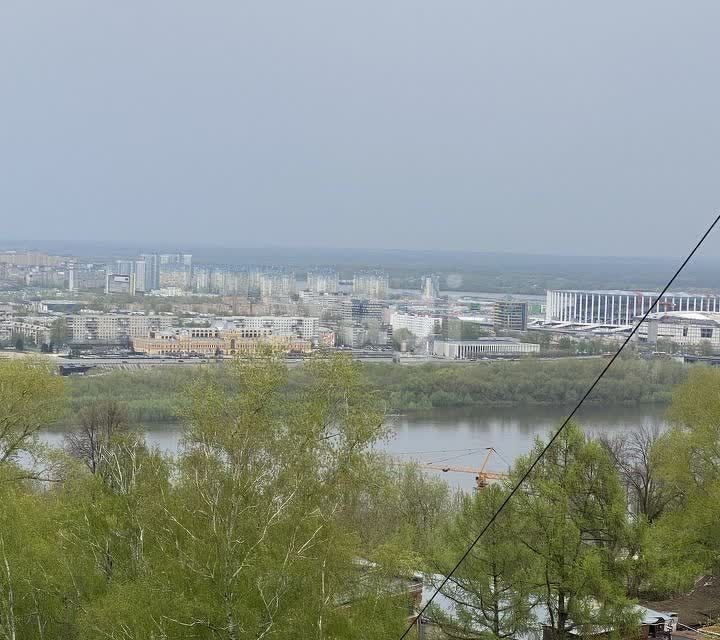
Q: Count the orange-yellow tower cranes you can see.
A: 1